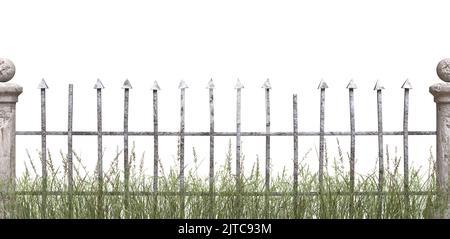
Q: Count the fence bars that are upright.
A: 14